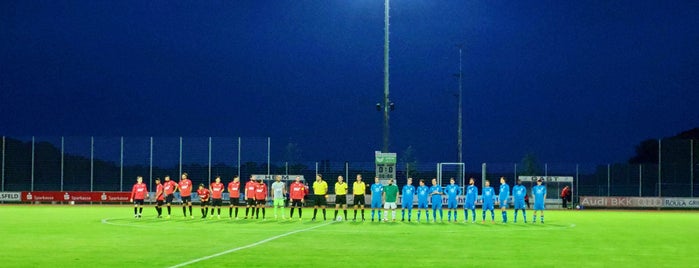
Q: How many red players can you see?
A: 10